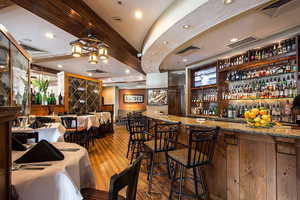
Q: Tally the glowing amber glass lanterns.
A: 3